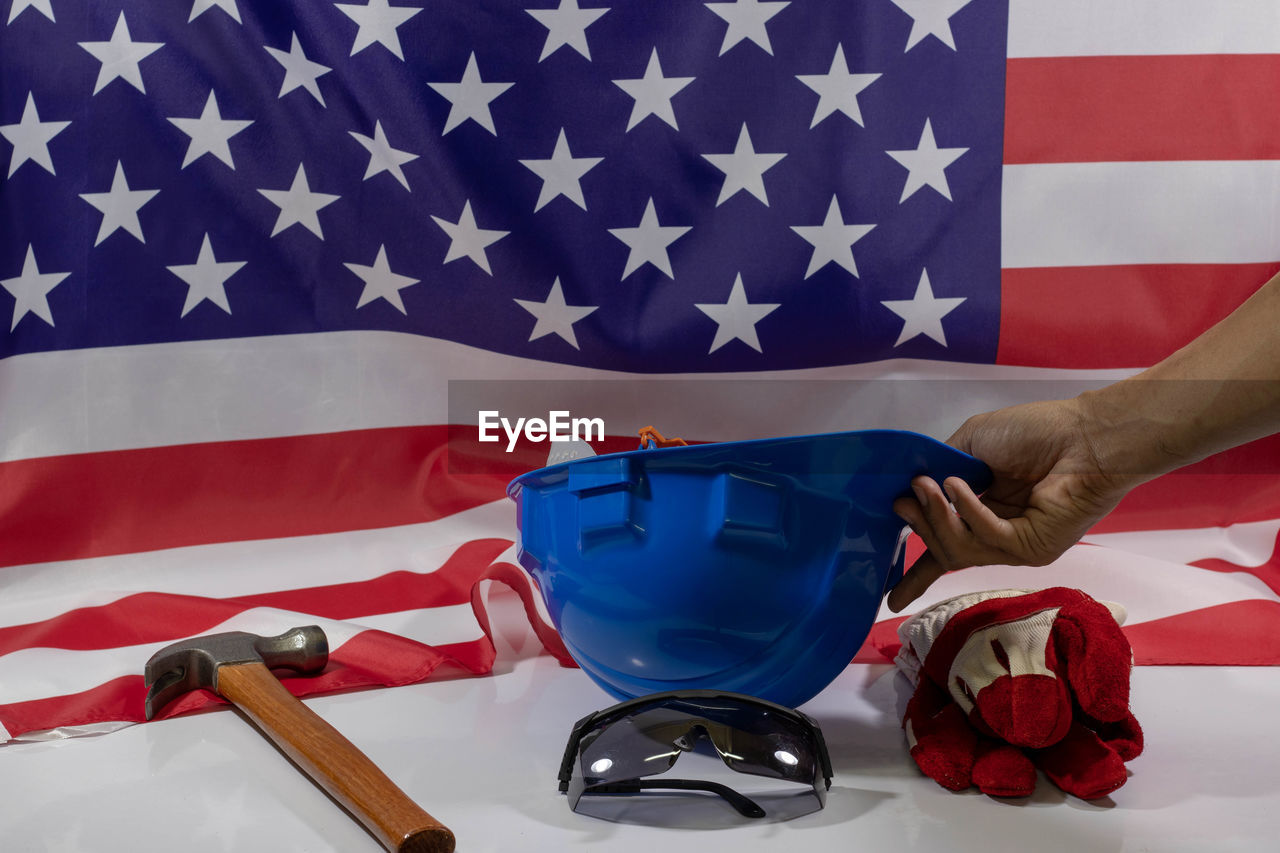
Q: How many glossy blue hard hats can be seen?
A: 1